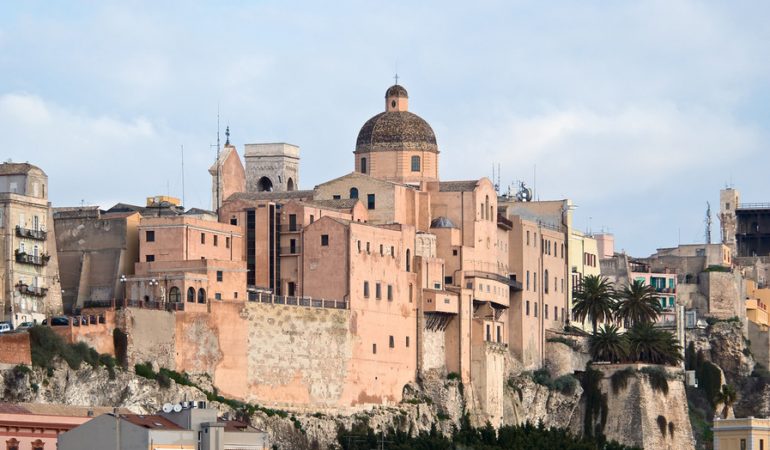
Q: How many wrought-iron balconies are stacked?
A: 3